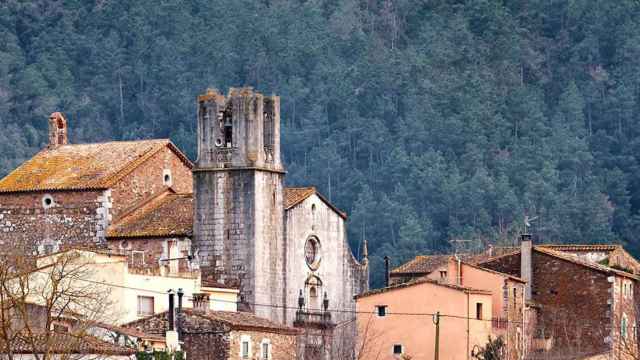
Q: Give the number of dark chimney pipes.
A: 3